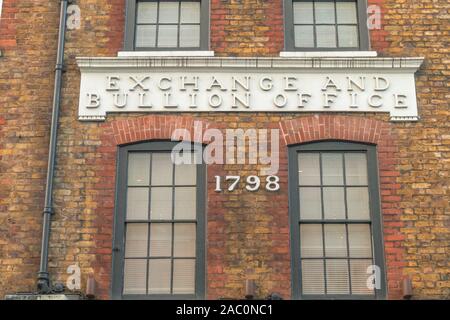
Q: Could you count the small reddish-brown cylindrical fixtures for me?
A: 3